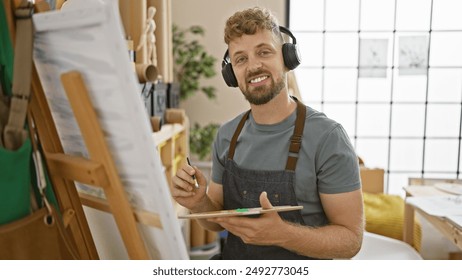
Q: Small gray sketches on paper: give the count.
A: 2